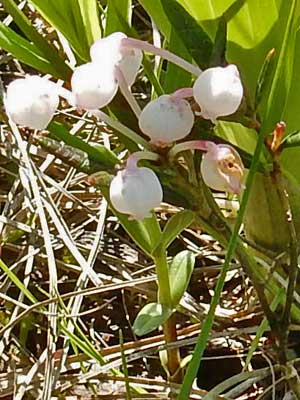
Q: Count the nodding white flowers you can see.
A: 7